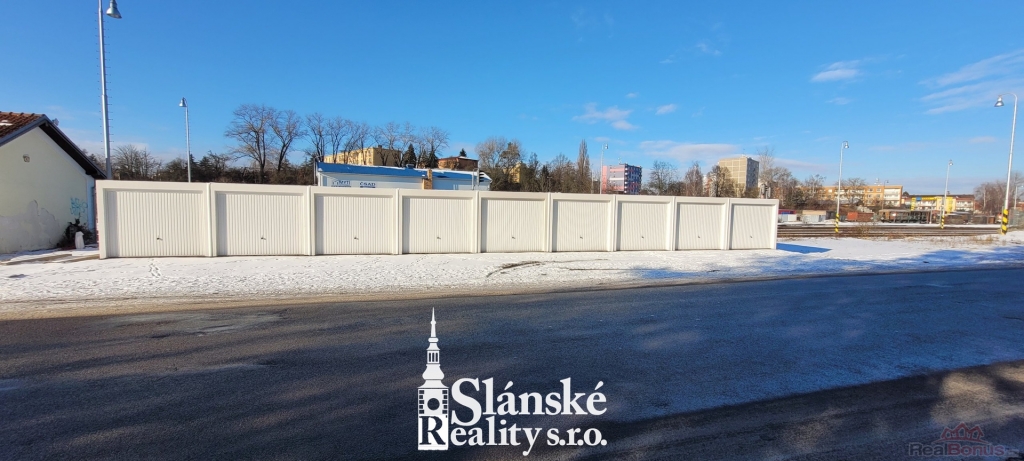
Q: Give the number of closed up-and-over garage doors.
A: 9